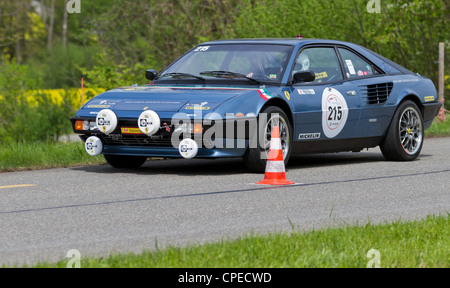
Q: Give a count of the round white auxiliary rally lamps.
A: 4